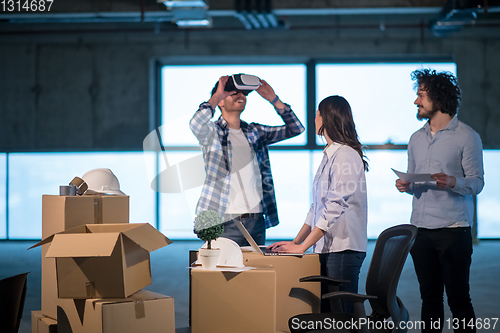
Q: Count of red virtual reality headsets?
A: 0